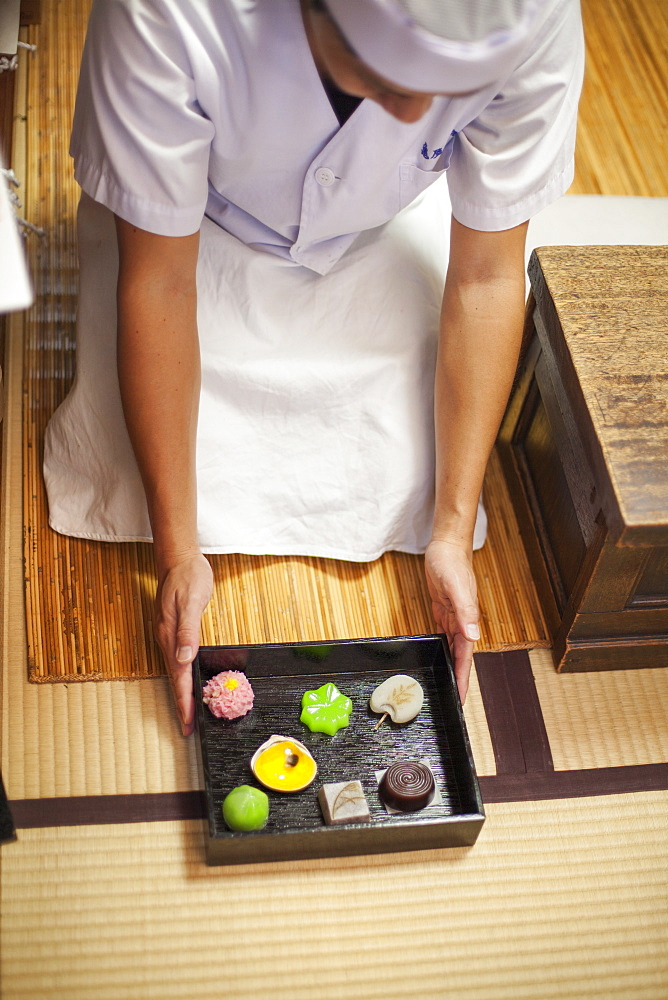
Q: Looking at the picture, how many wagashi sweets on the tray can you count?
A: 7